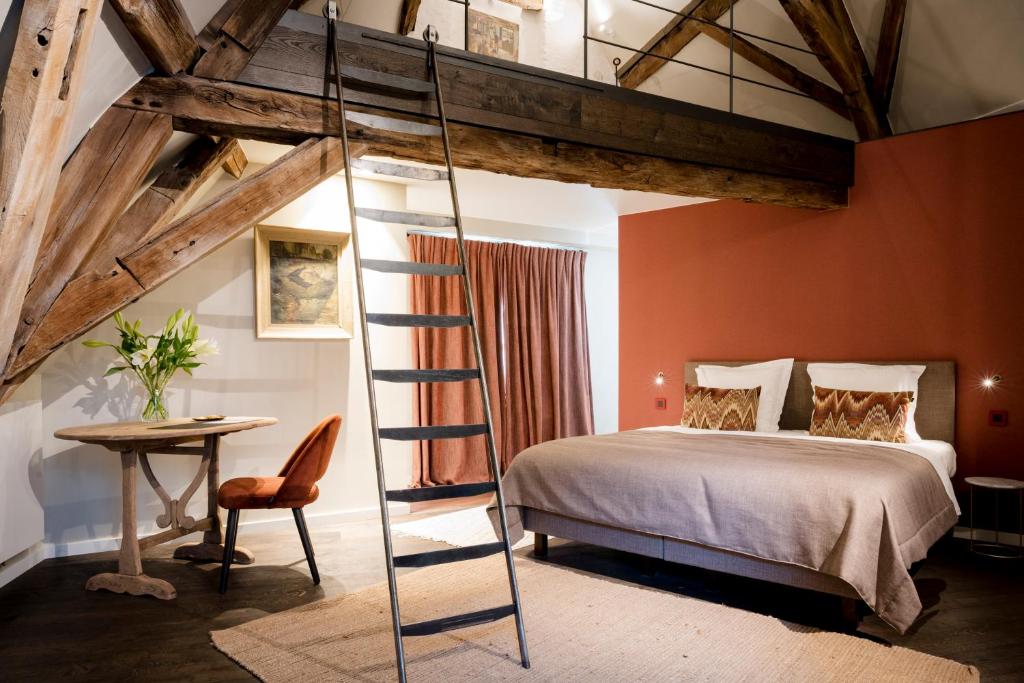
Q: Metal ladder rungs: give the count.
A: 11